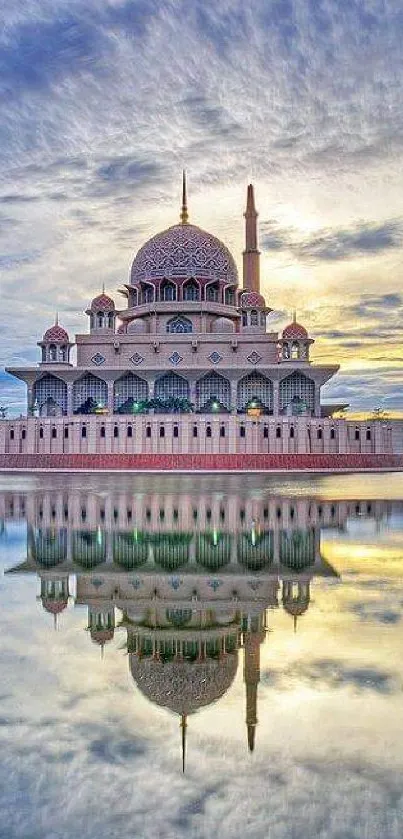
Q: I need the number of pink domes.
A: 5